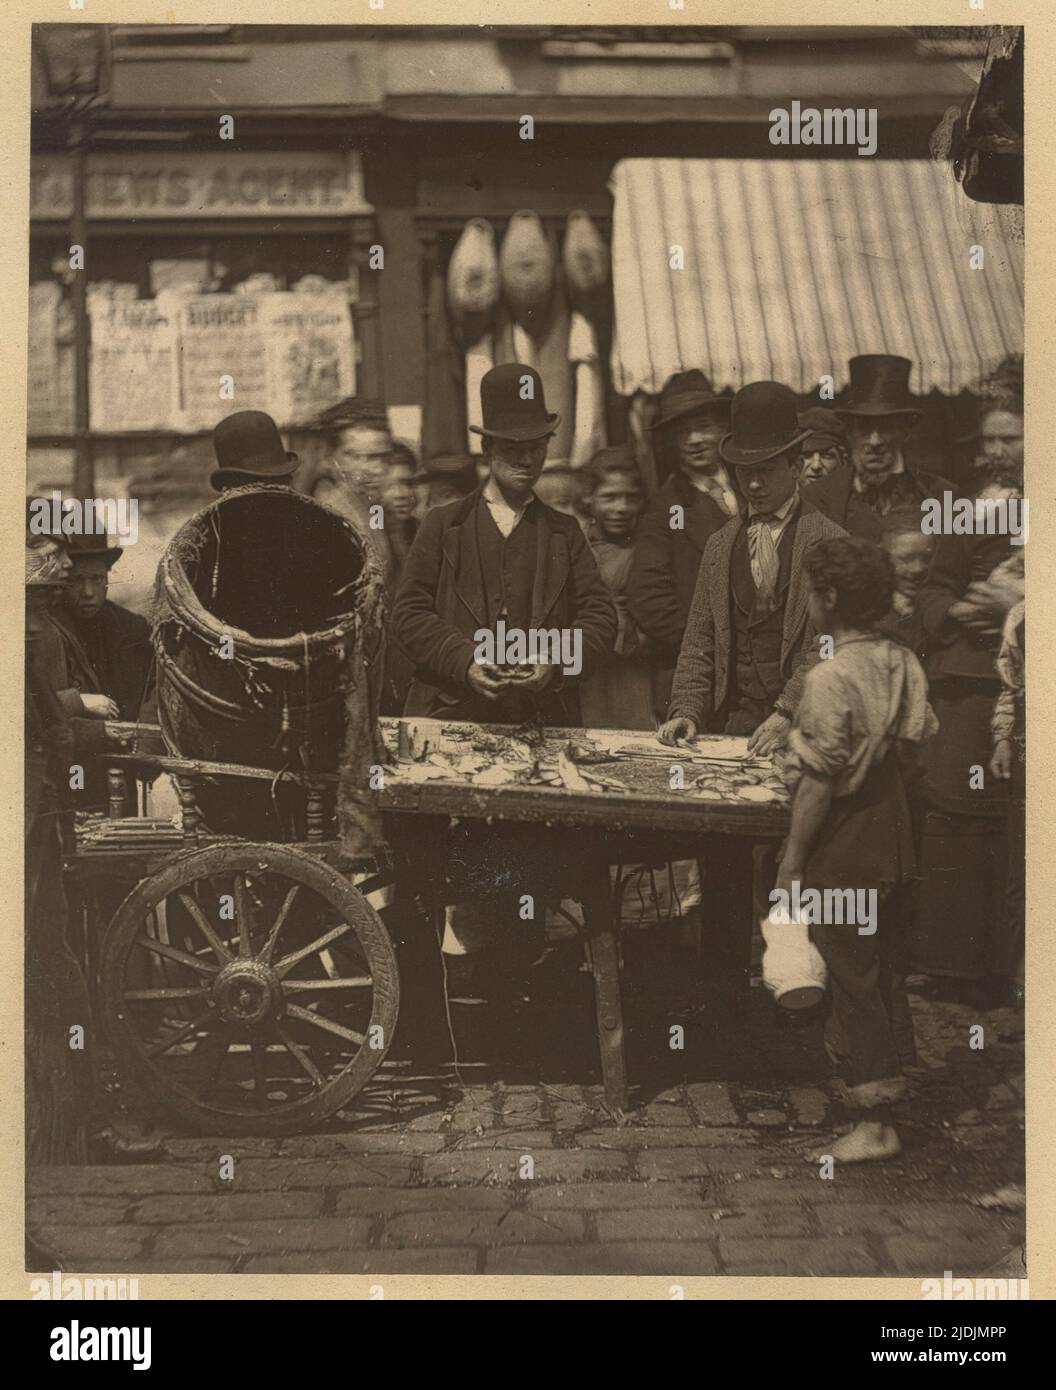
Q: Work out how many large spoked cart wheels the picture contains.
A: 1